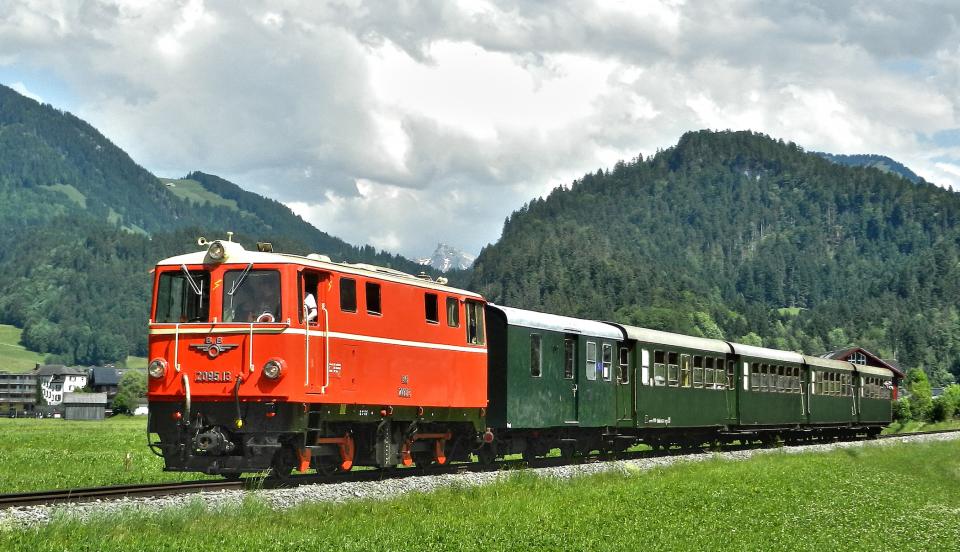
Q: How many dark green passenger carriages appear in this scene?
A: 5